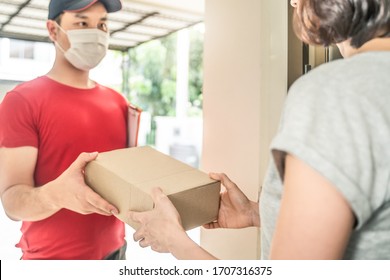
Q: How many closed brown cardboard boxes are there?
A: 1